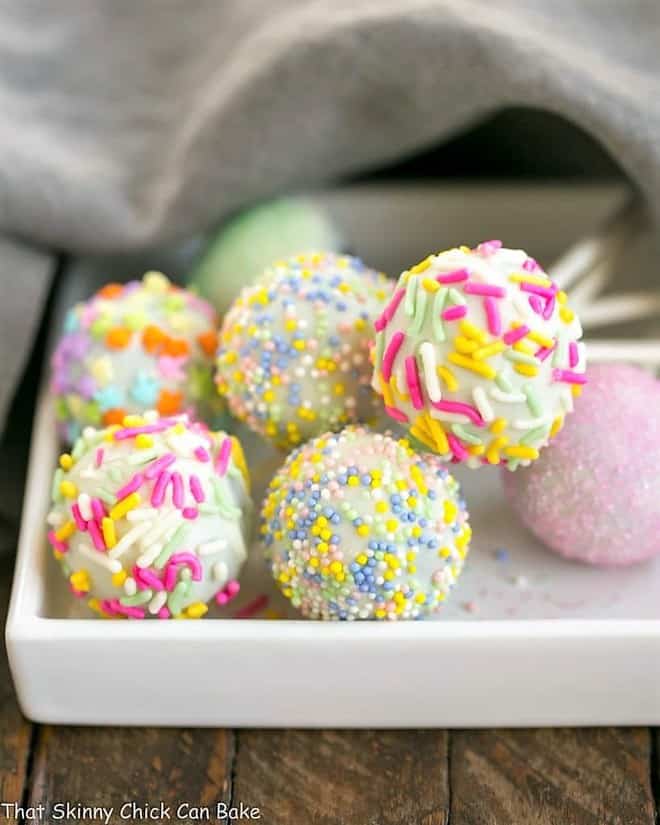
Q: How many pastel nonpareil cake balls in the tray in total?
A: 2